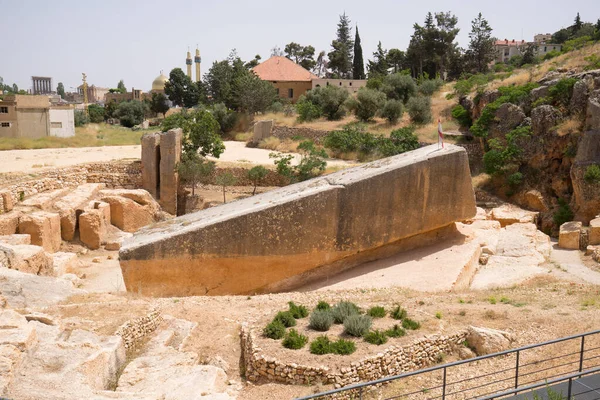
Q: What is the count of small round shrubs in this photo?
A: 15